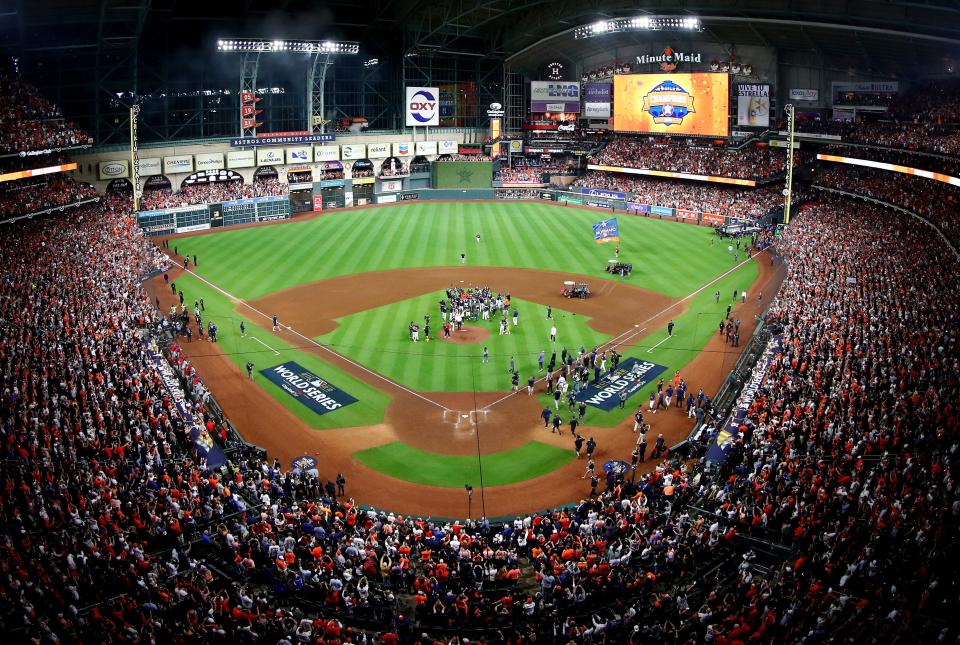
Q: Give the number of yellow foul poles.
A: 2